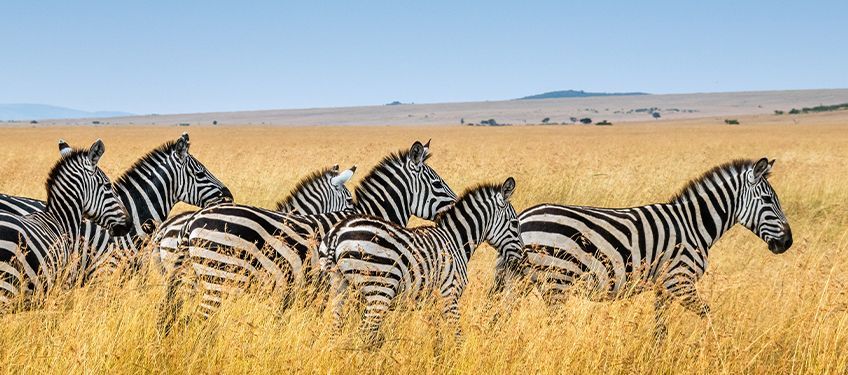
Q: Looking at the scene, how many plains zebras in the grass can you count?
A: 6